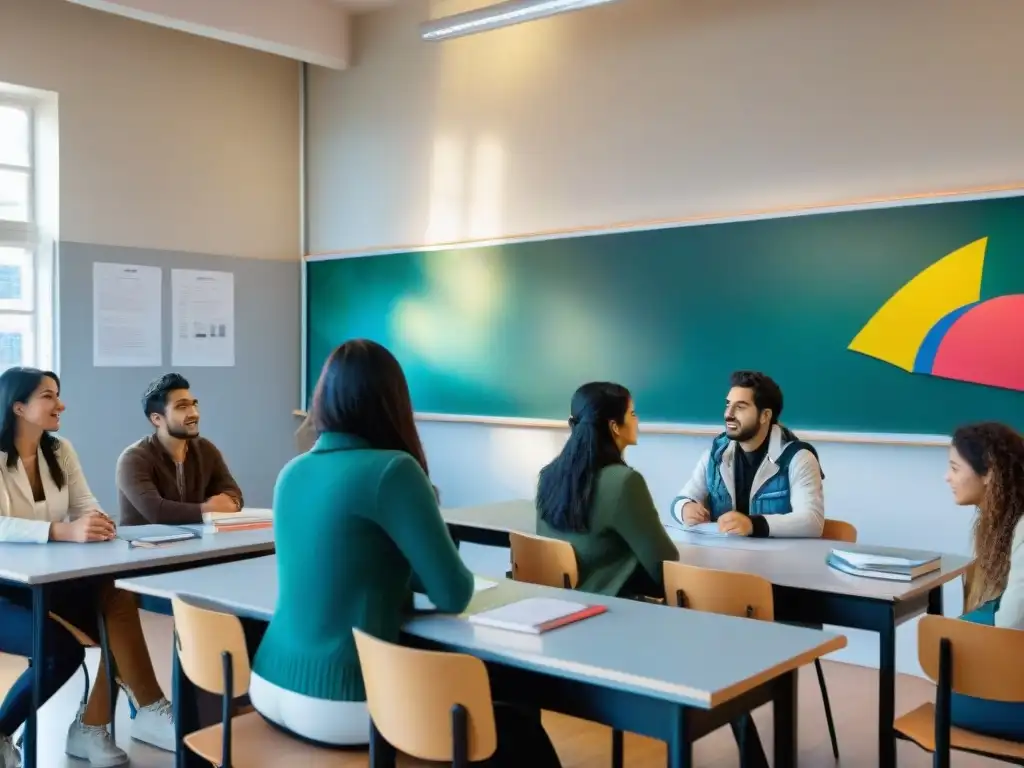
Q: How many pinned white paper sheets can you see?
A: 2